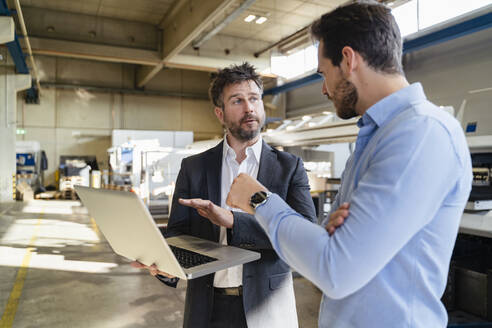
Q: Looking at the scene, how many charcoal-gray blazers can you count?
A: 1